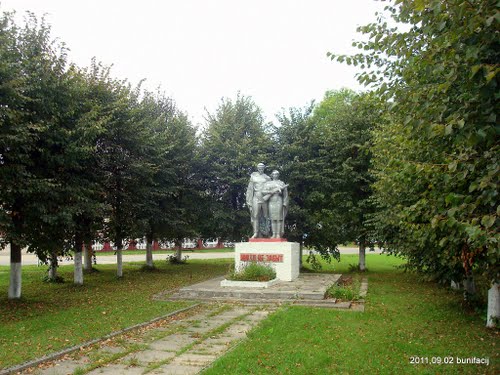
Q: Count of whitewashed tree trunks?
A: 11